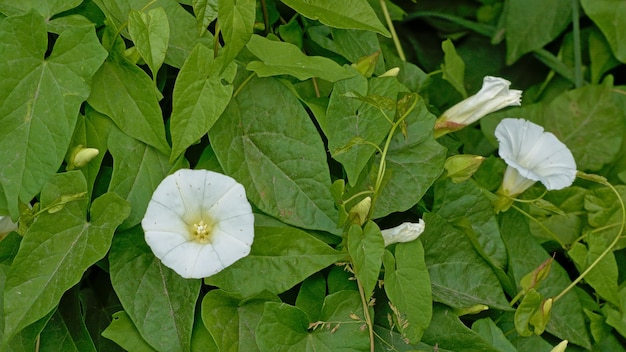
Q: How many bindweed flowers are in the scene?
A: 4